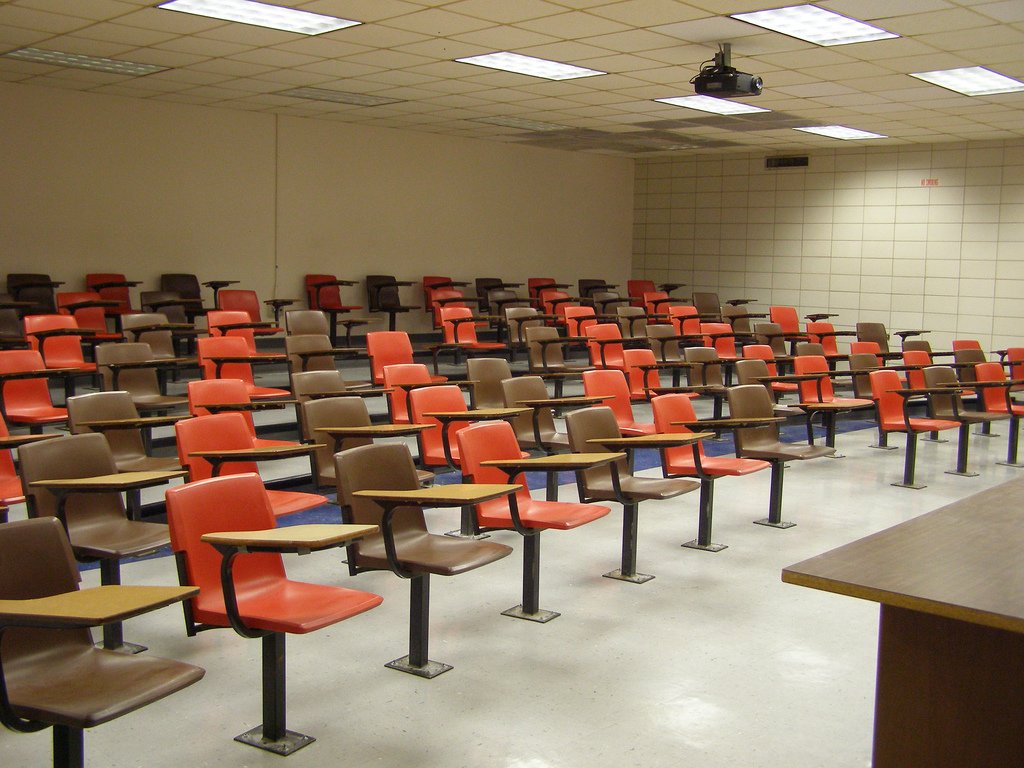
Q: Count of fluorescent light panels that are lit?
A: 6